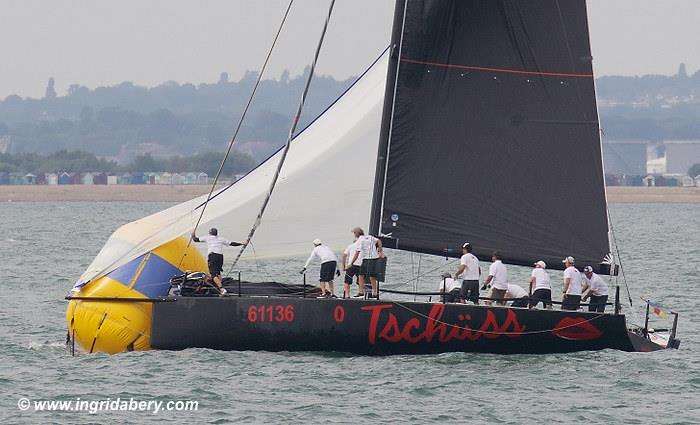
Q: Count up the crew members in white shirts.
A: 11